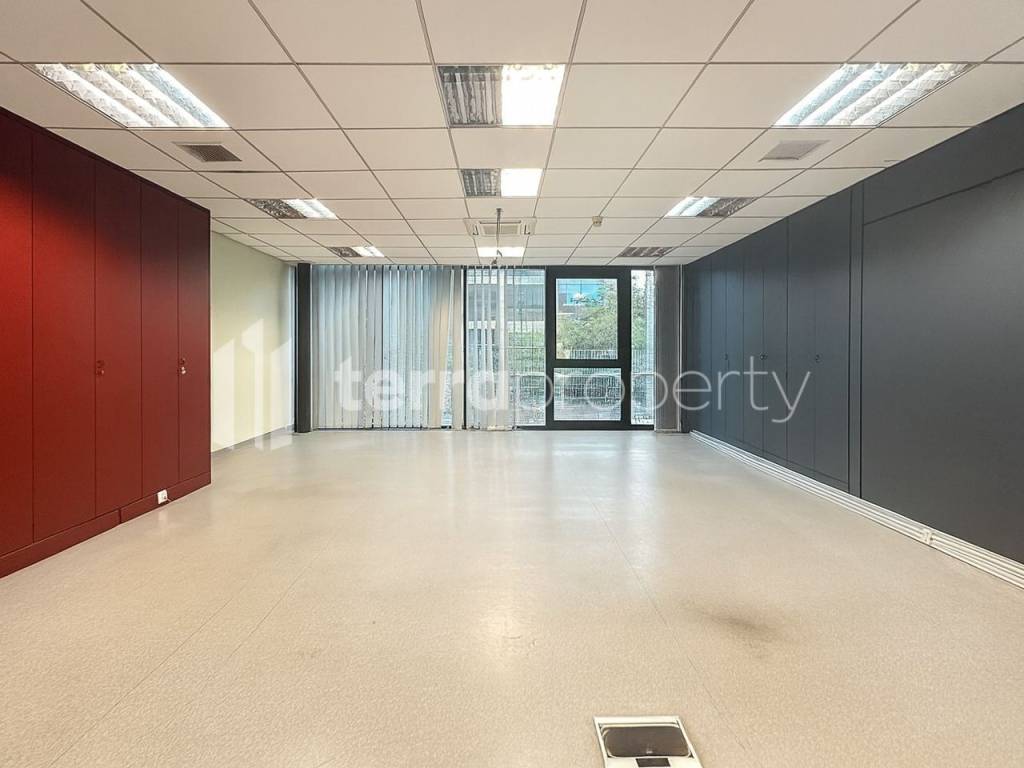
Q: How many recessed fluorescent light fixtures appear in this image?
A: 9